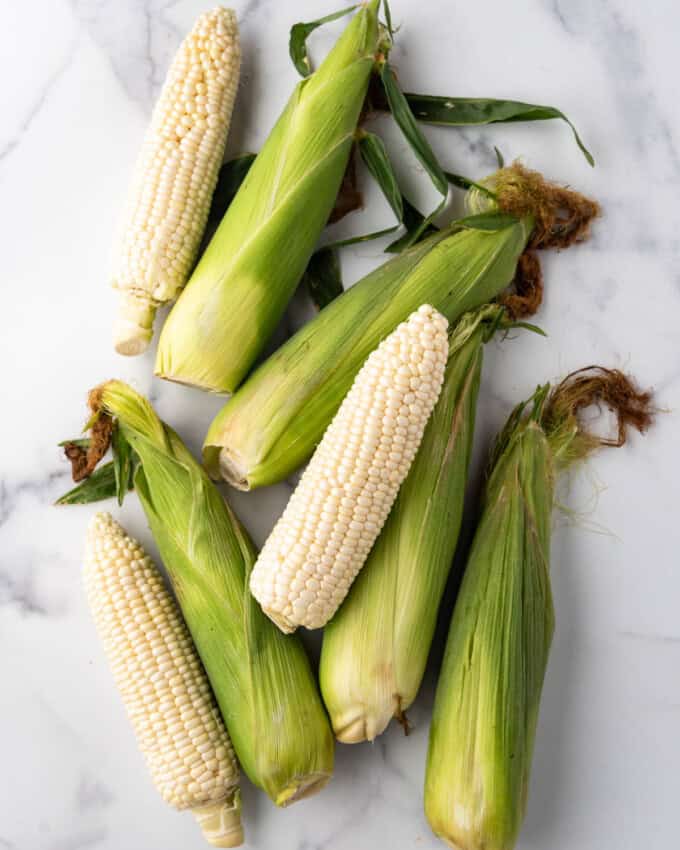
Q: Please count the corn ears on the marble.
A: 8